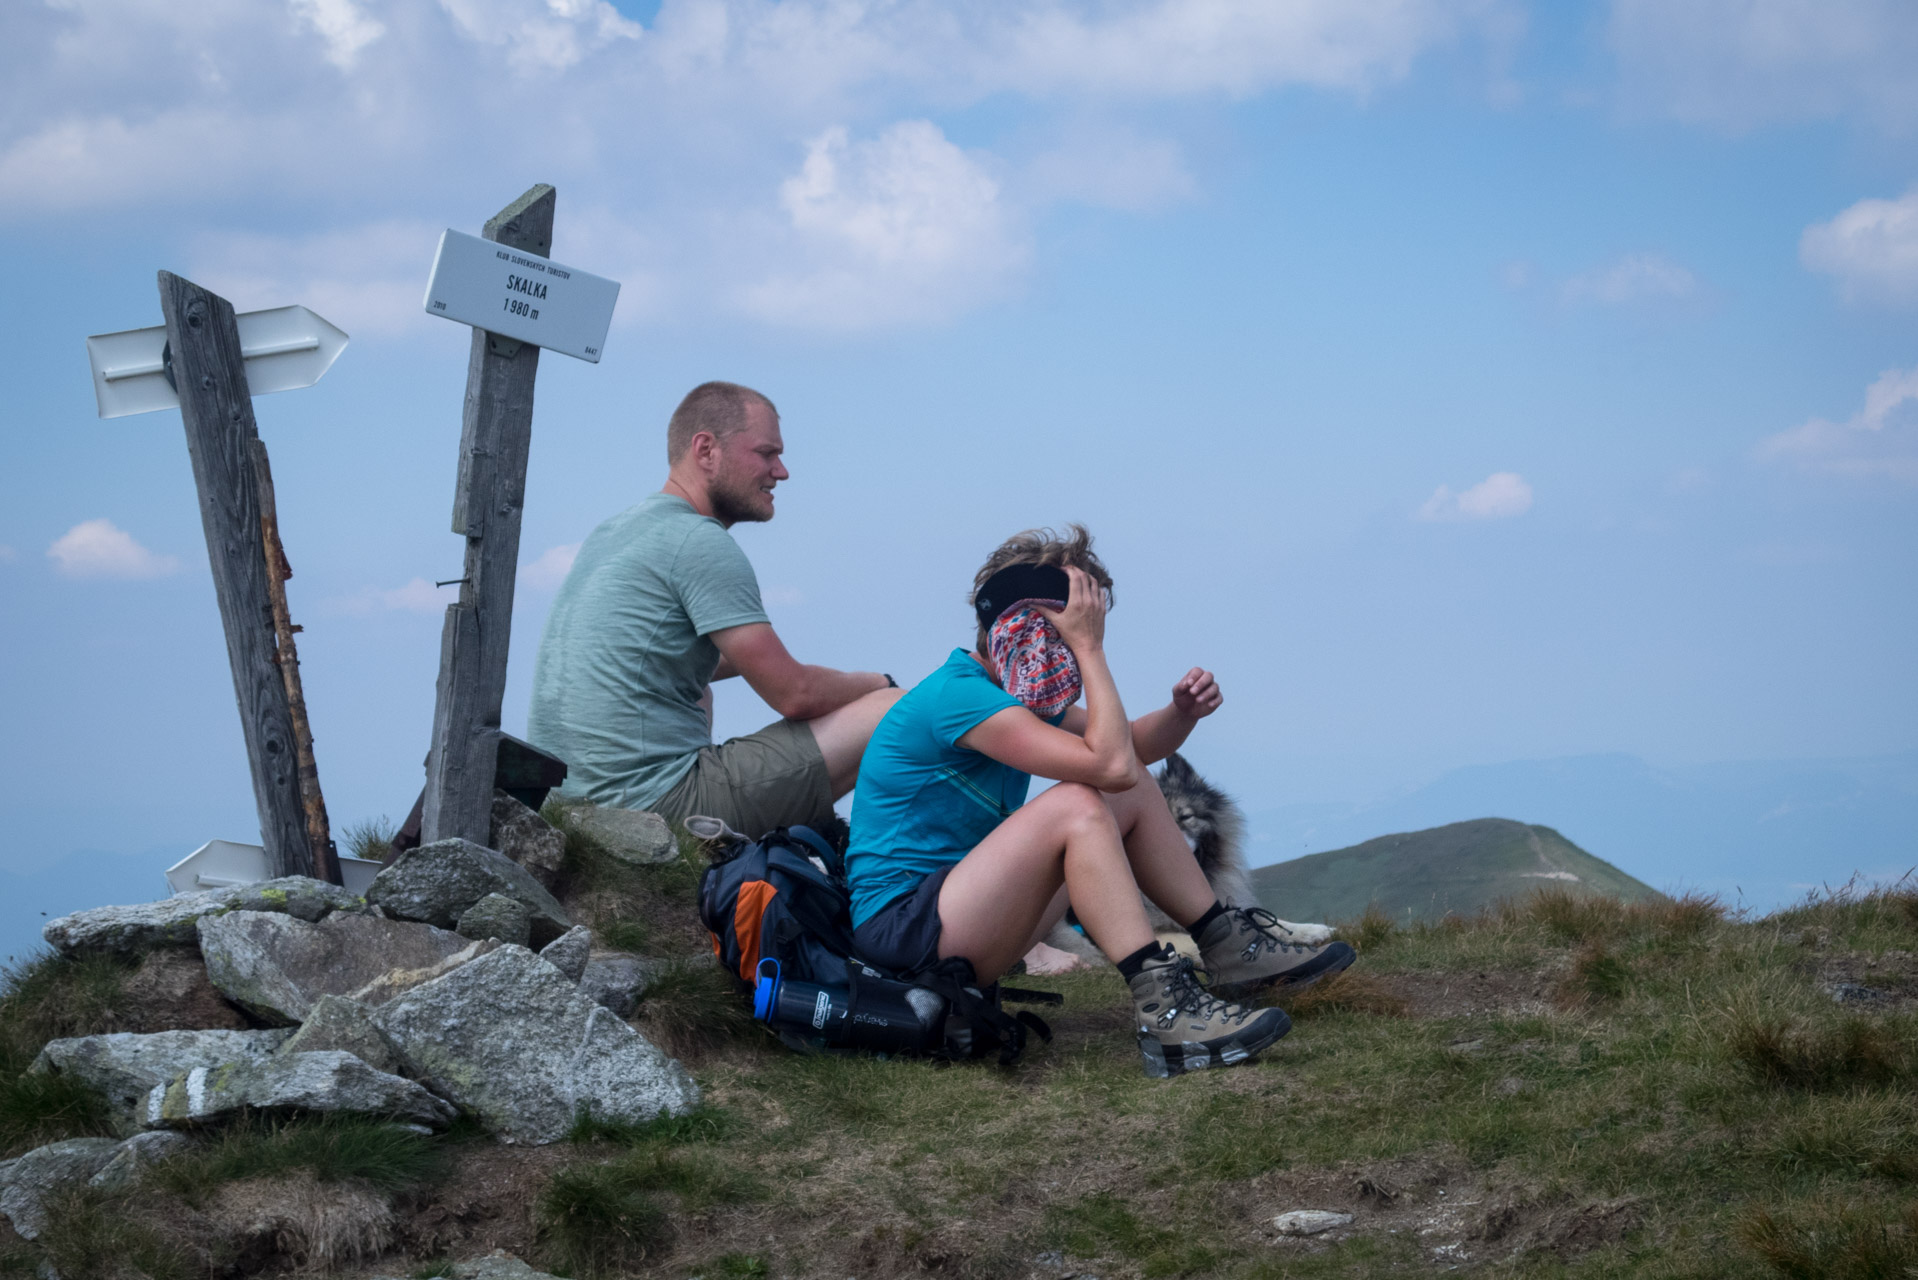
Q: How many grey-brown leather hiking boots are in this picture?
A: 2